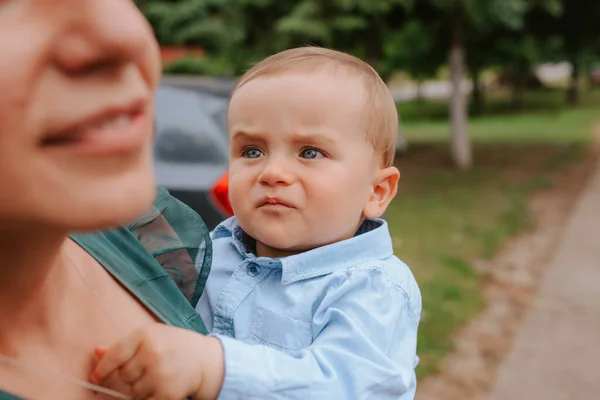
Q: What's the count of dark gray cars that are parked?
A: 1